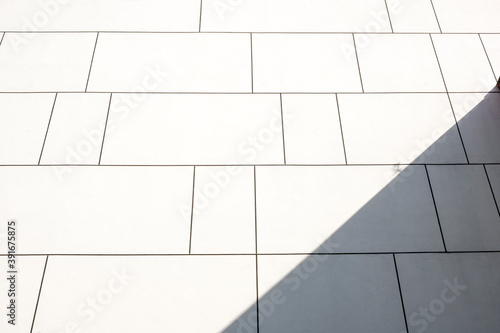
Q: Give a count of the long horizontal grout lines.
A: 4